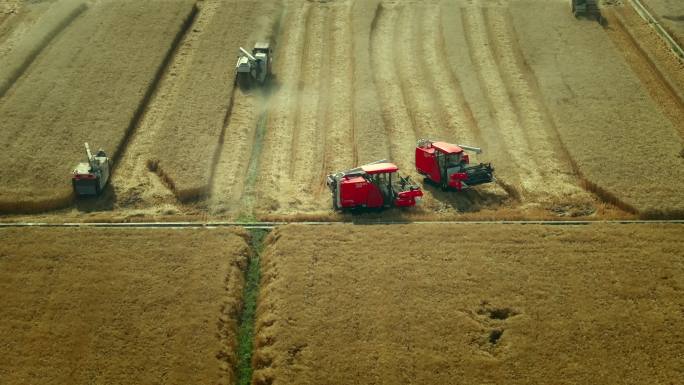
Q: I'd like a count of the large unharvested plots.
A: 2